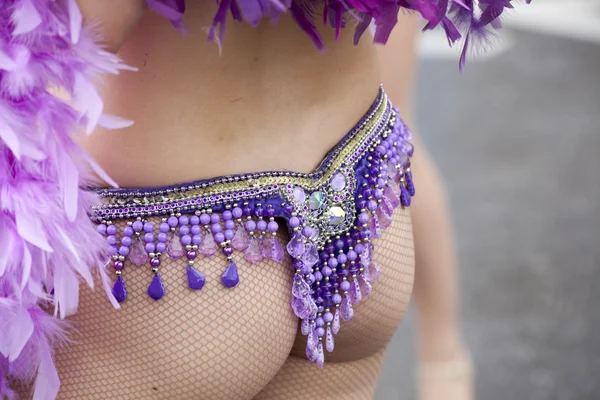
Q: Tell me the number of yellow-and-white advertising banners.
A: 0